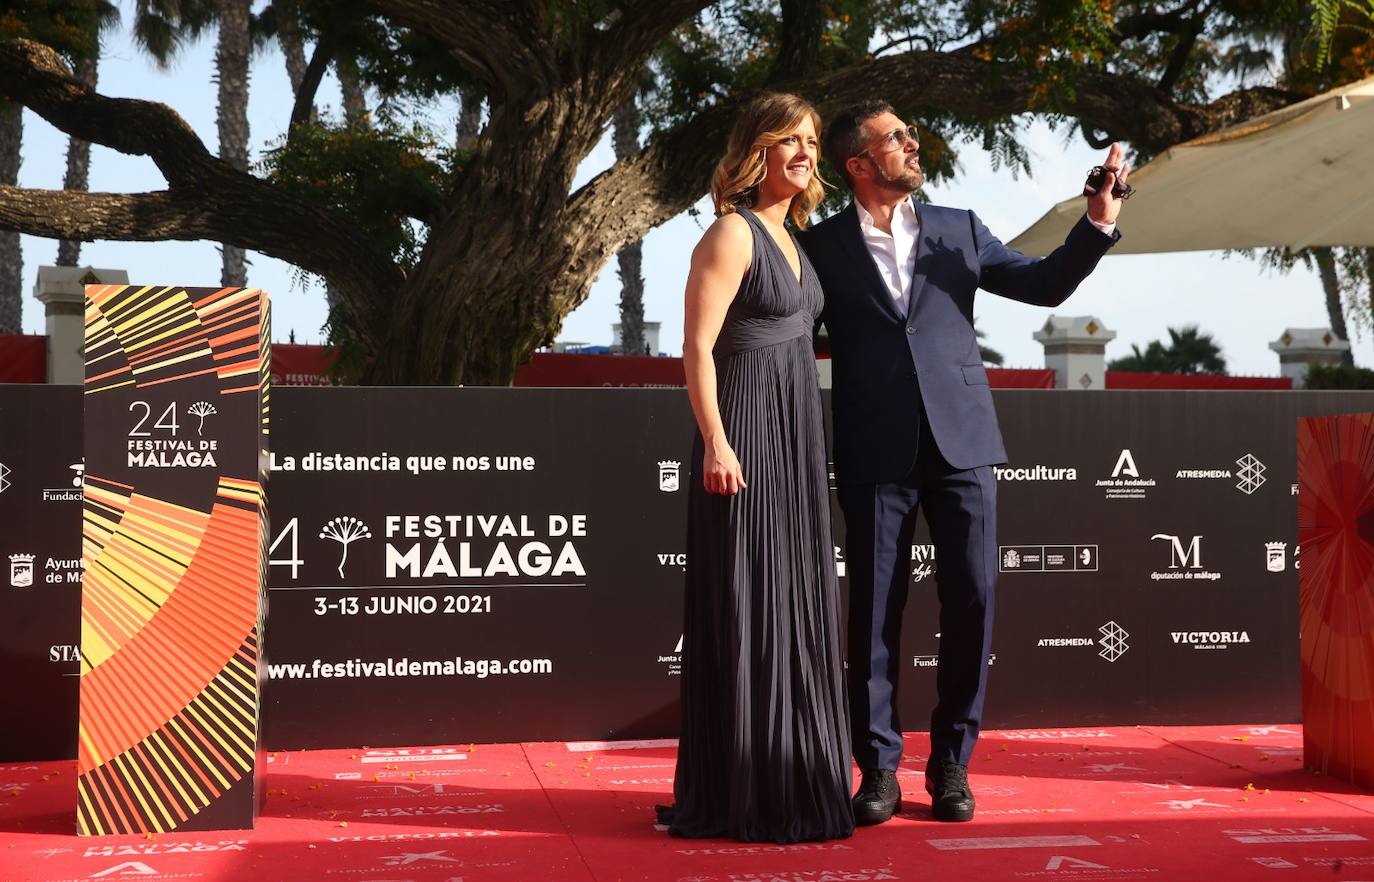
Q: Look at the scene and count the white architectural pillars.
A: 3